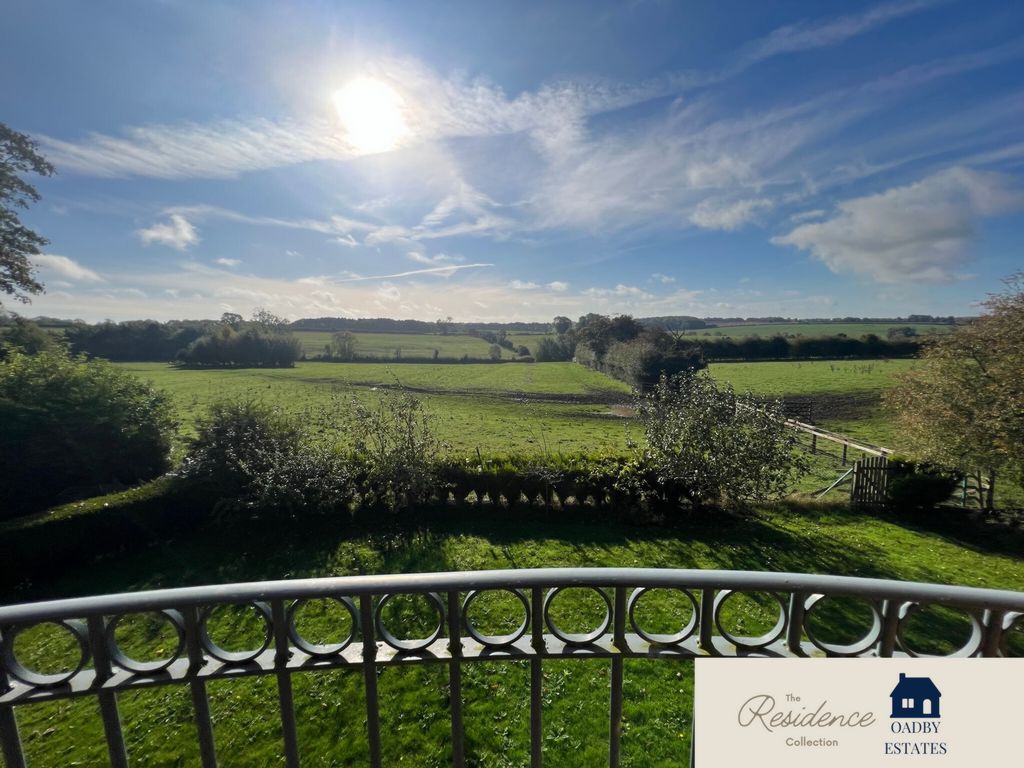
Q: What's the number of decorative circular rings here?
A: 12